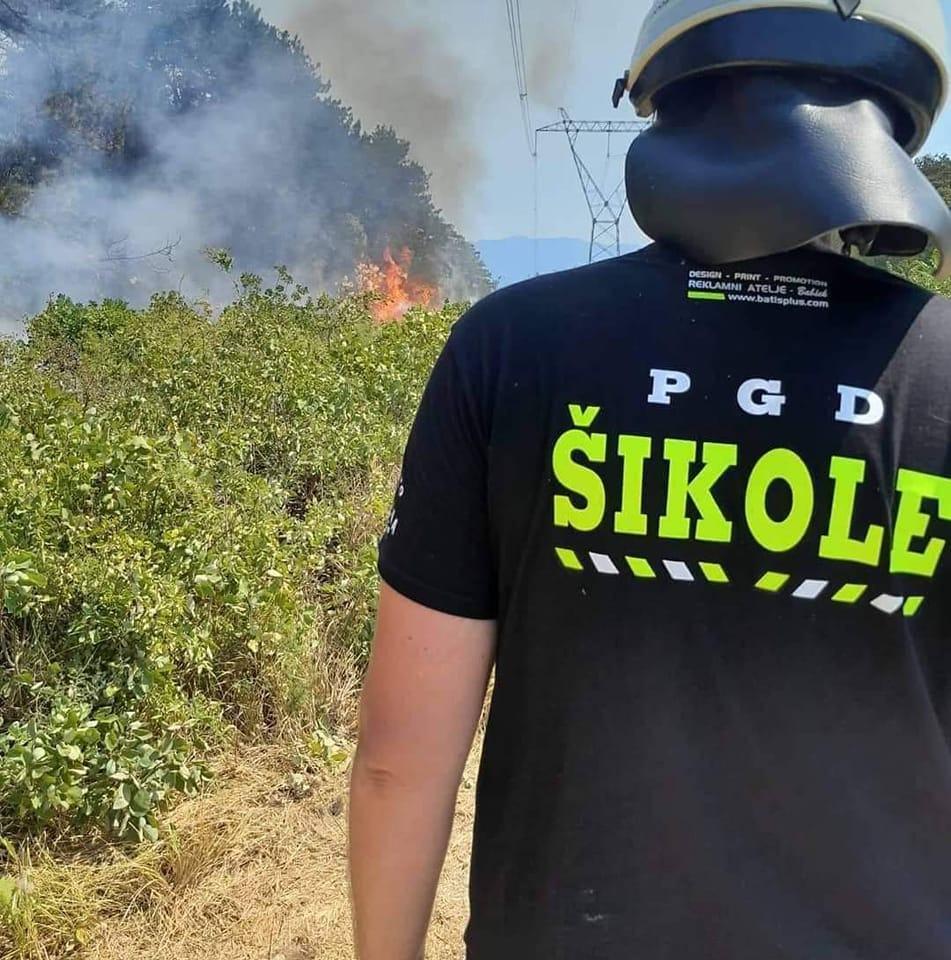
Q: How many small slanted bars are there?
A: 10